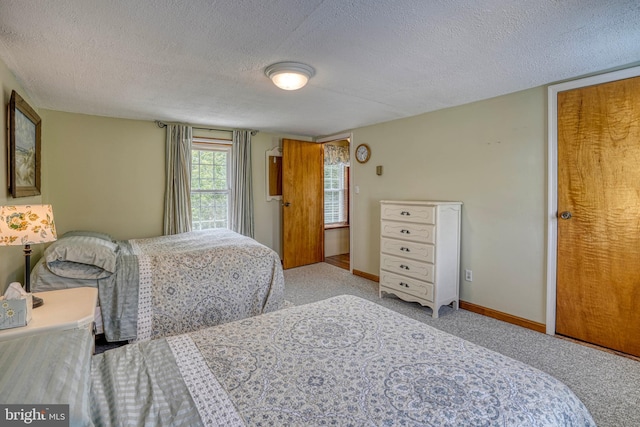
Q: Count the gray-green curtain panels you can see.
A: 2